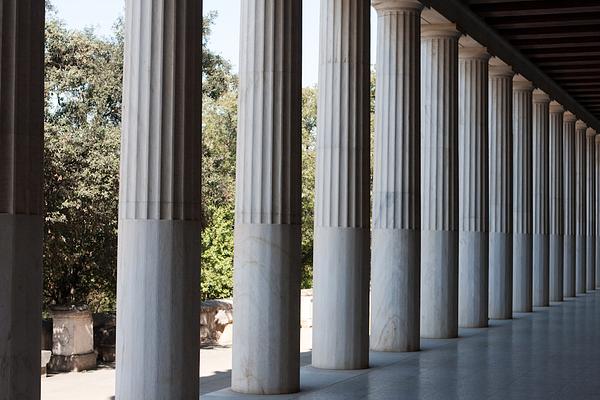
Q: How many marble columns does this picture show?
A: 15